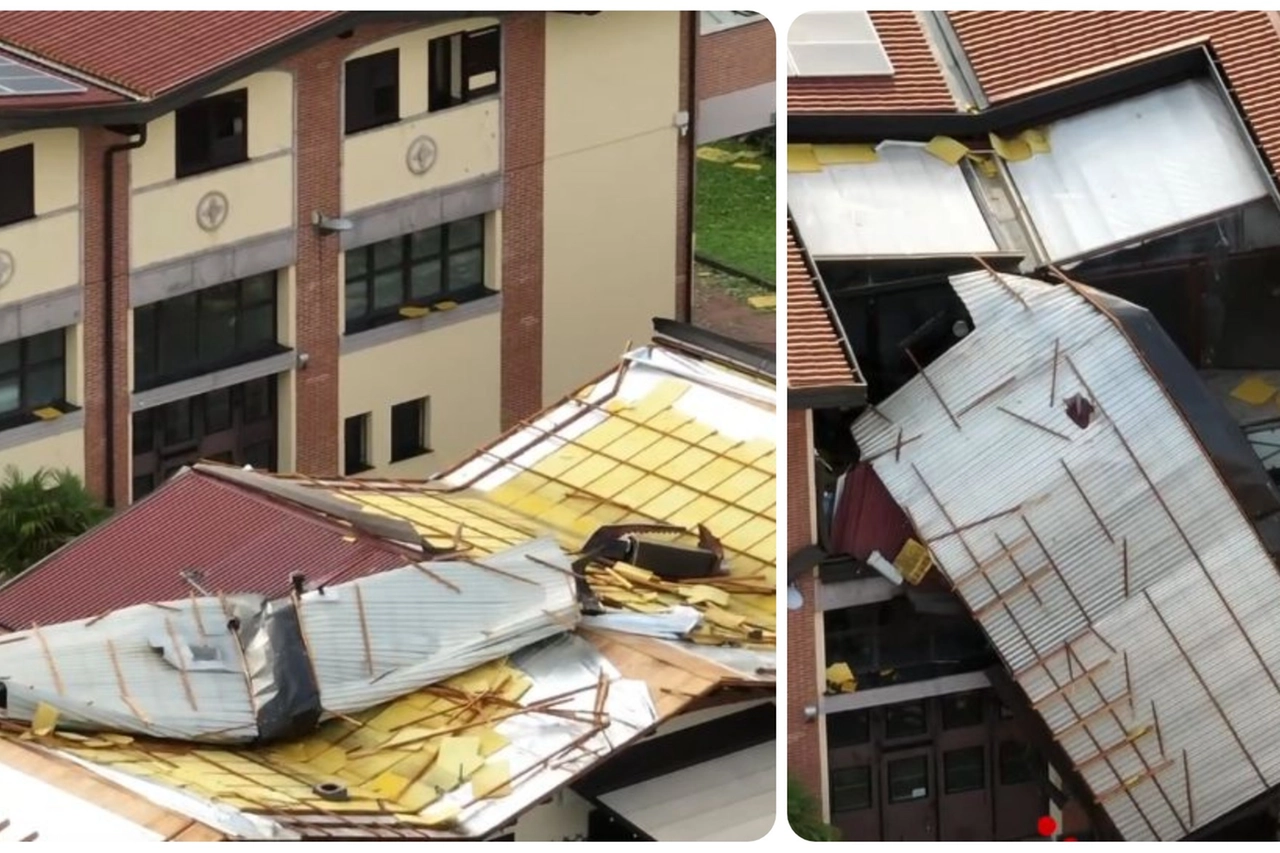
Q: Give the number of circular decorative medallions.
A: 3